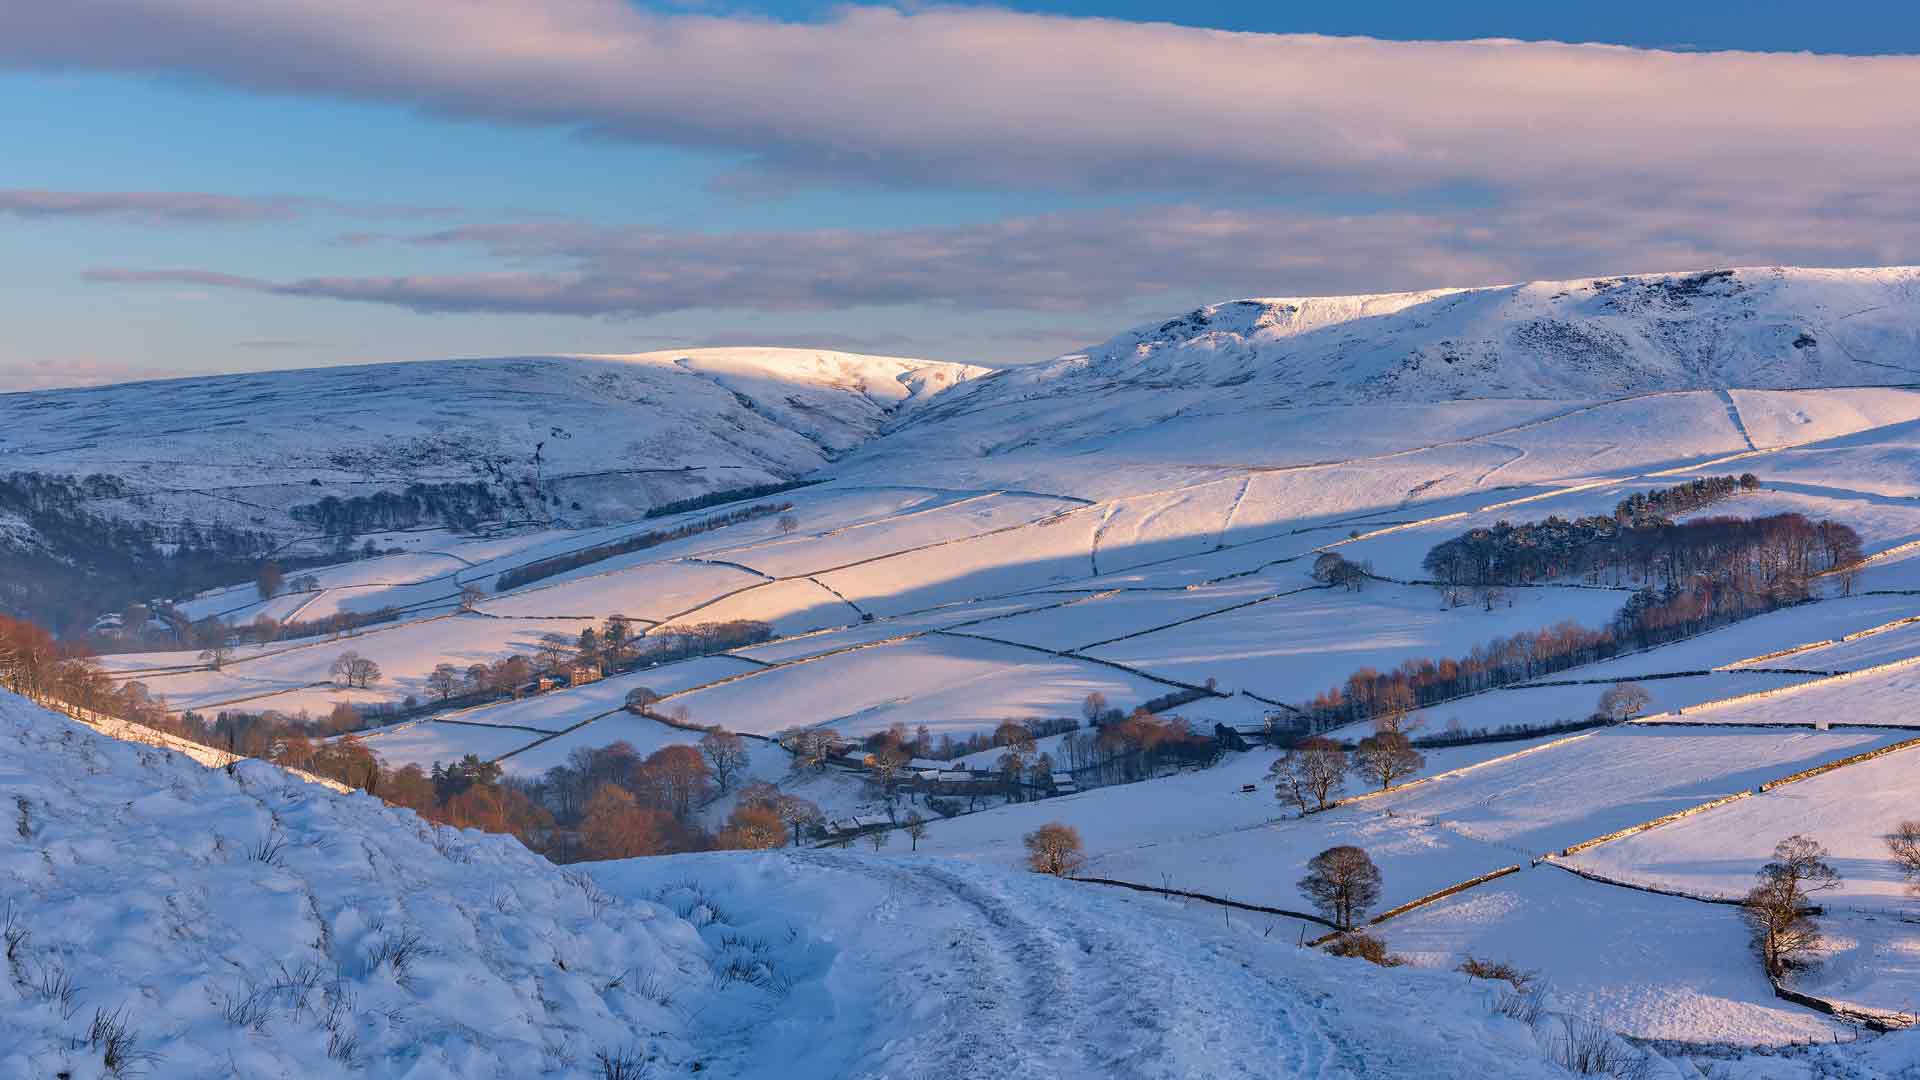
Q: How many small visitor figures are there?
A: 0